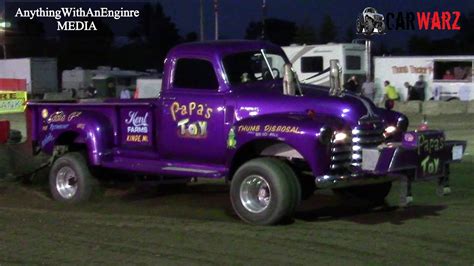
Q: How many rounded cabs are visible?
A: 1